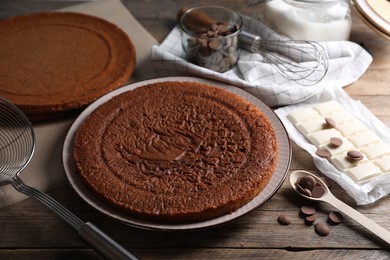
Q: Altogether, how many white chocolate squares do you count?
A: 12